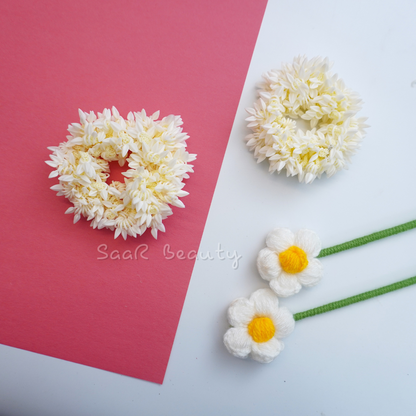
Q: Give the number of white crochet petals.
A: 10